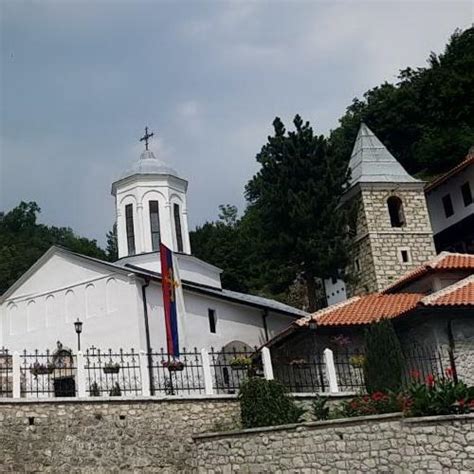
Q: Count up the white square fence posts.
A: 6